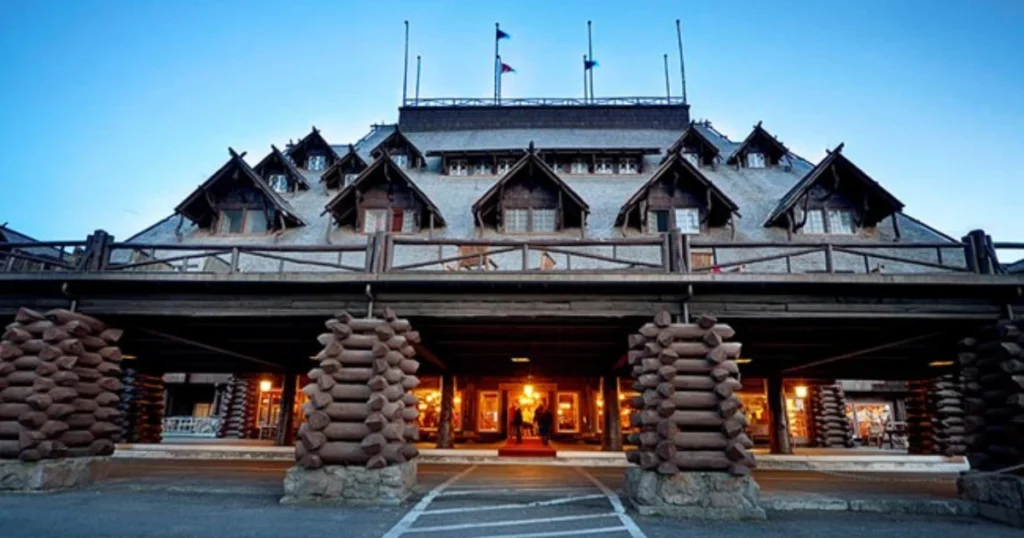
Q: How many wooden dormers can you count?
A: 11